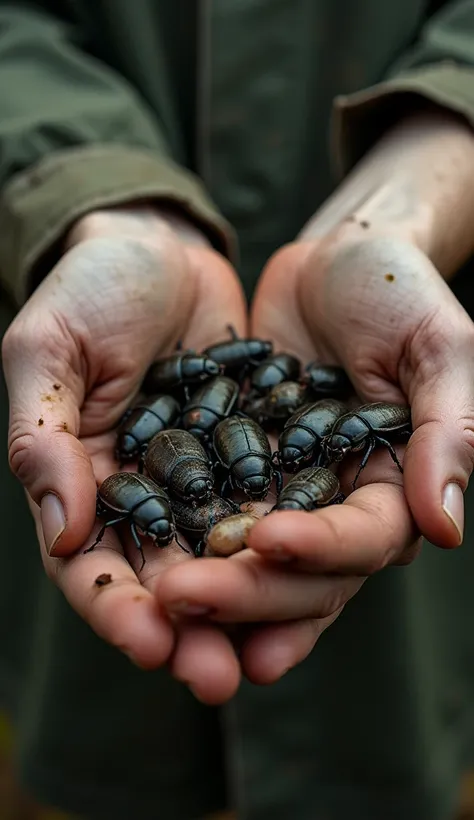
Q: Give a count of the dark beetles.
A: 14